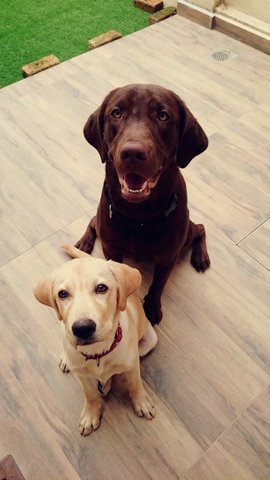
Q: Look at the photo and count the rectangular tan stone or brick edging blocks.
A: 4